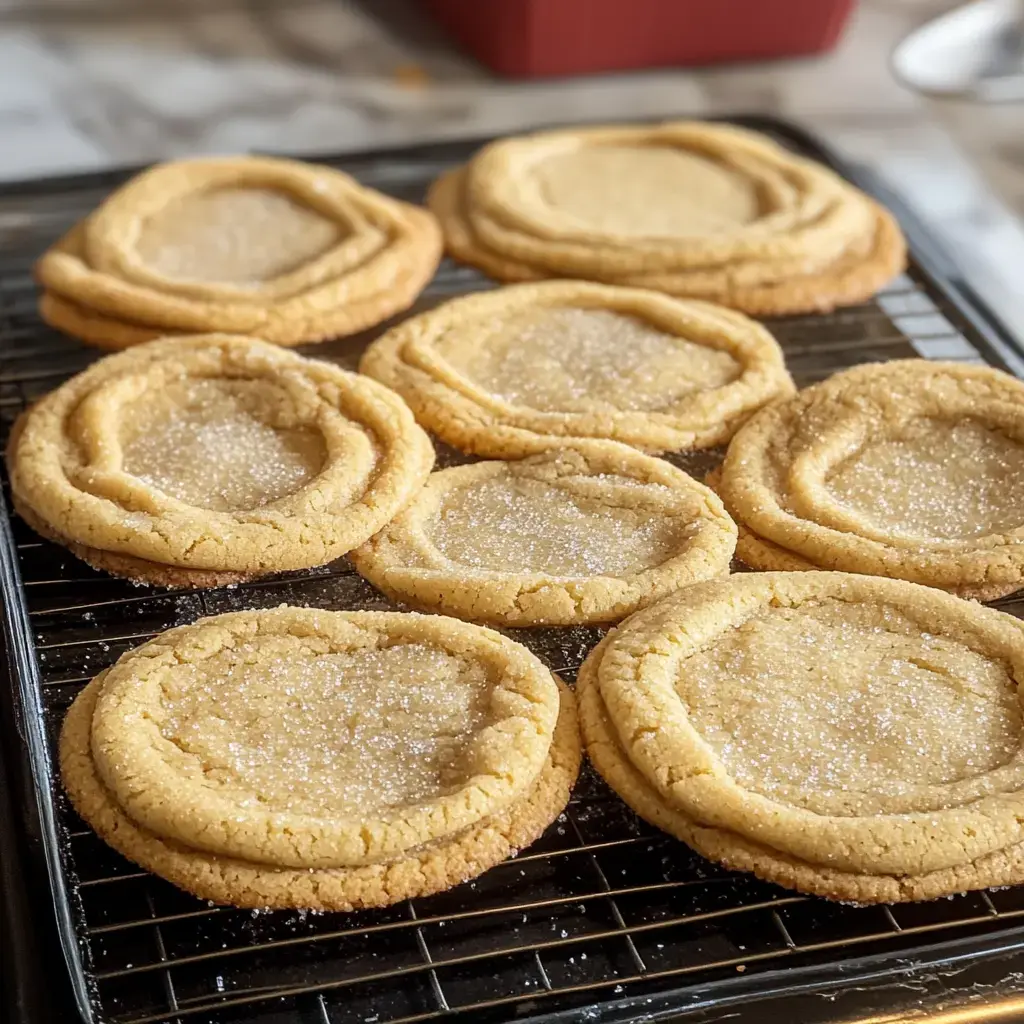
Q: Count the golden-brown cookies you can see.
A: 8